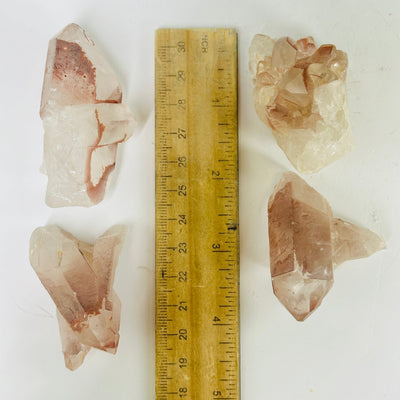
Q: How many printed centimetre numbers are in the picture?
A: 13